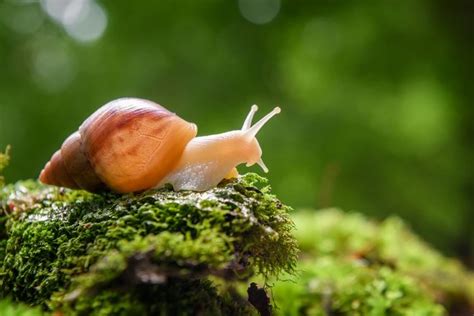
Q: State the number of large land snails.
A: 1